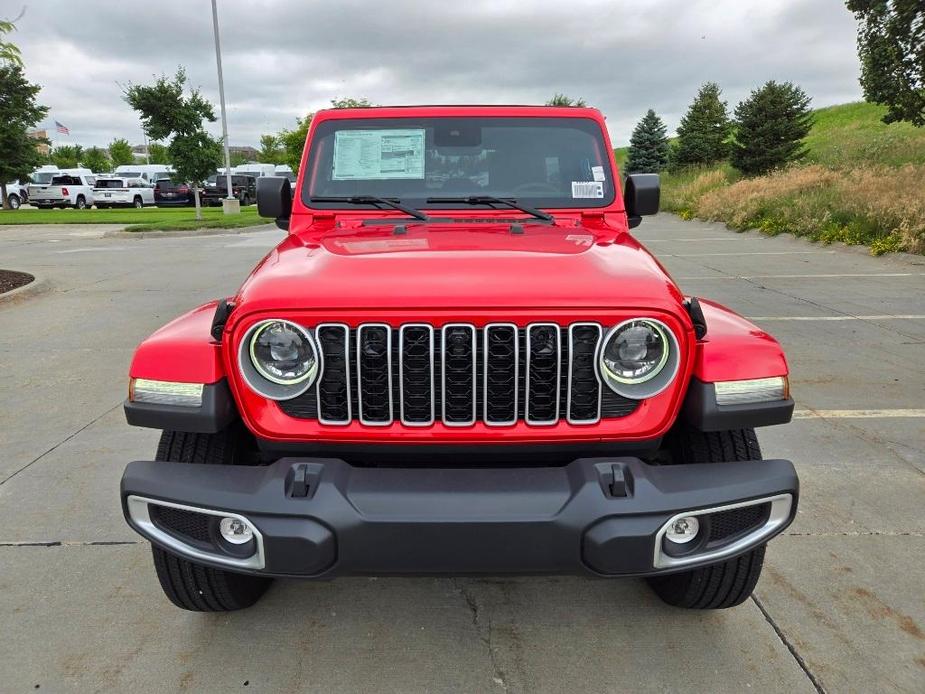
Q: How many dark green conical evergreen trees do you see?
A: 3